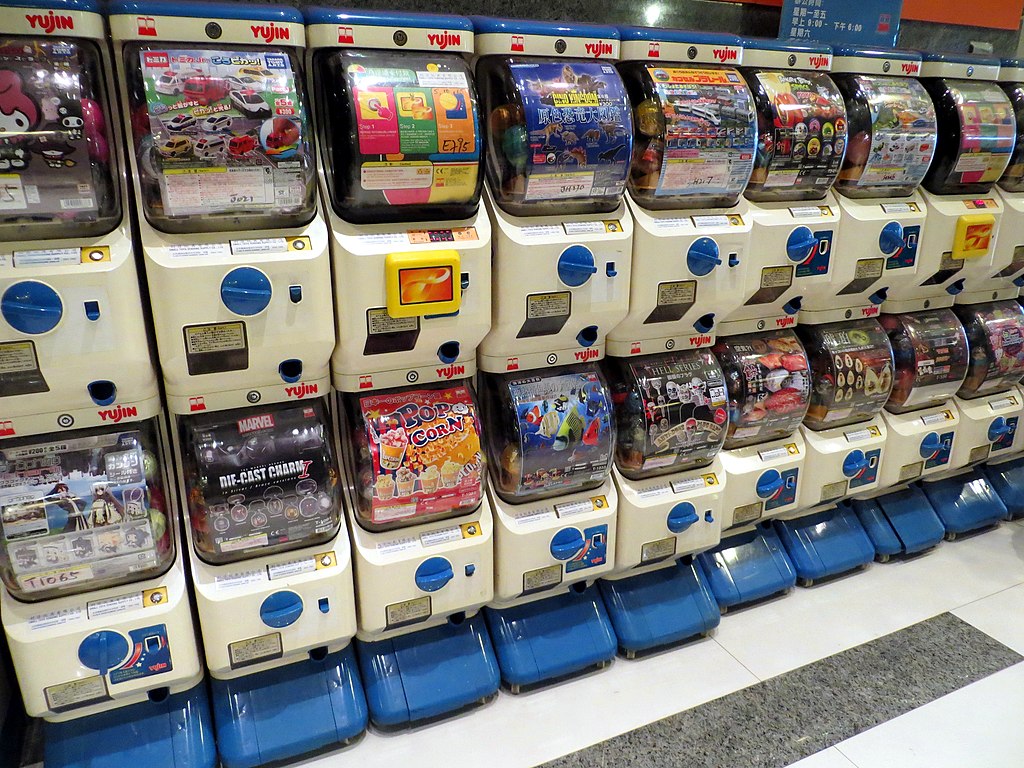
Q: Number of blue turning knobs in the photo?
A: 15